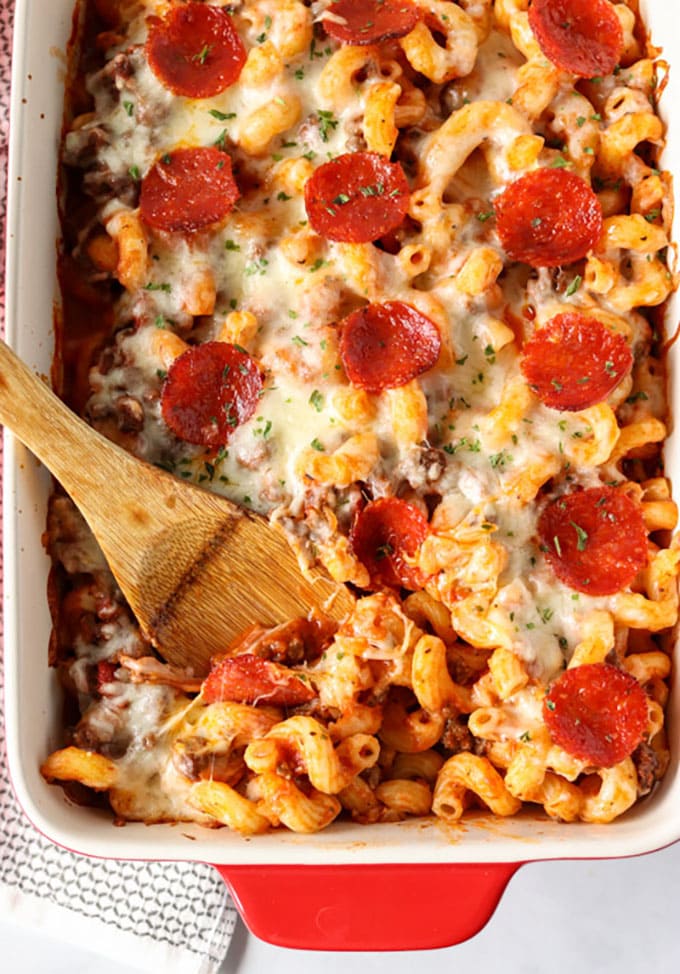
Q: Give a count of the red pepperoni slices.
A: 13